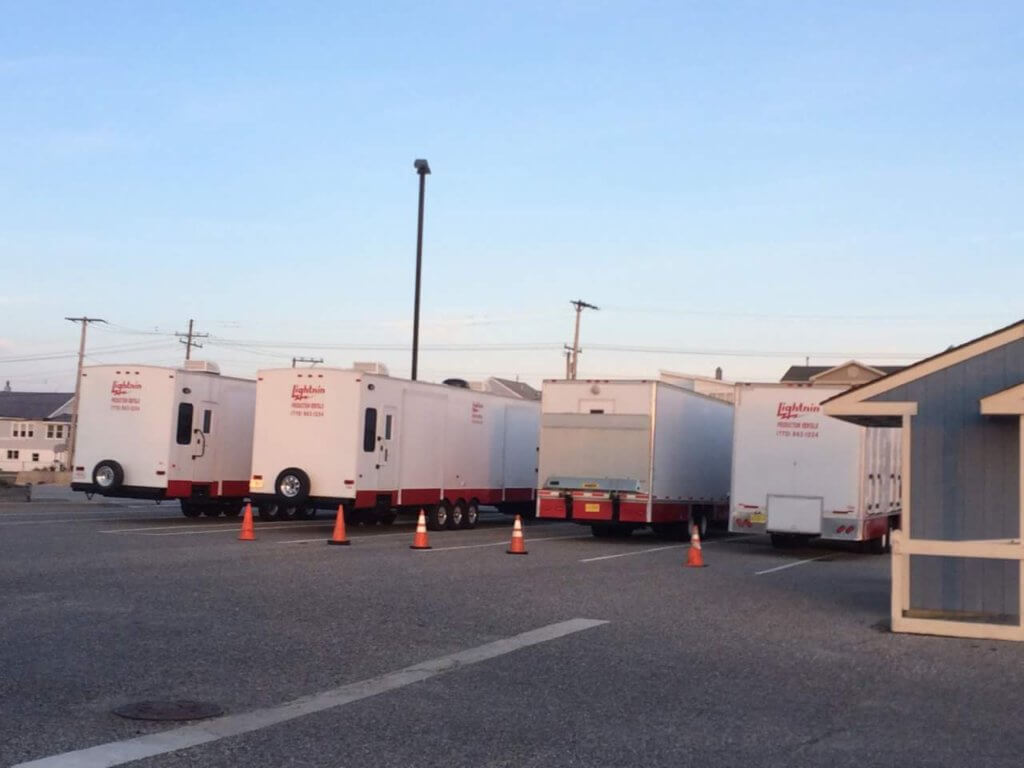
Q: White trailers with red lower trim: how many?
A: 4